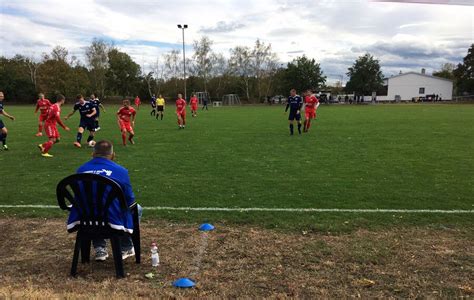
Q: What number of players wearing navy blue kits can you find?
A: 5